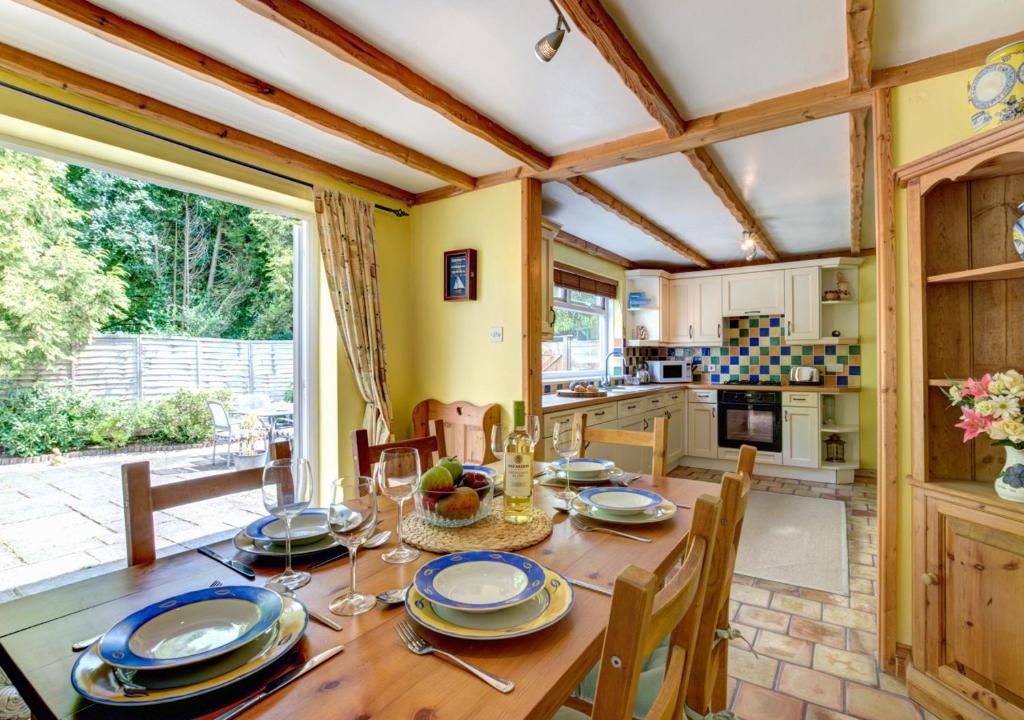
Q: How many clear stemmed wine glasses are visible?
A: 6